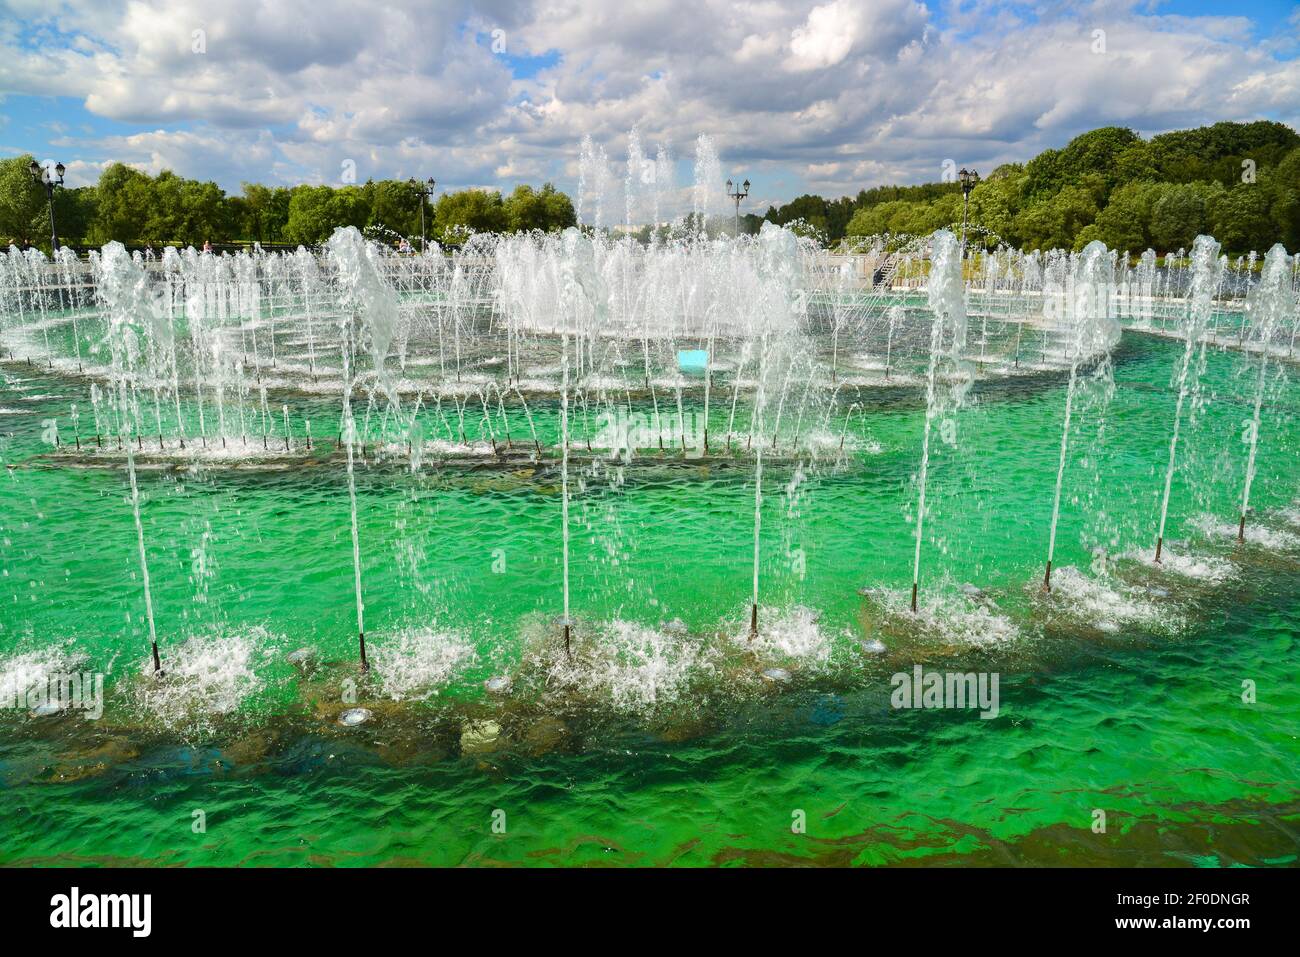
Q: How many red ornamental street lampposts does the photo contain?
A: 0